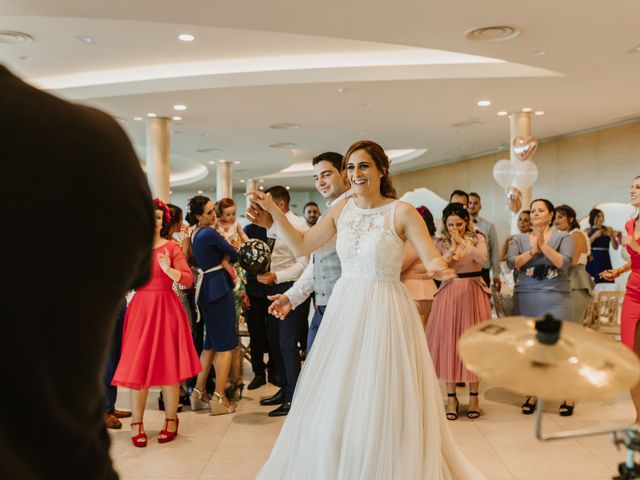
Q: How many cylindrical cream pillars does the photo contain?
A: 4